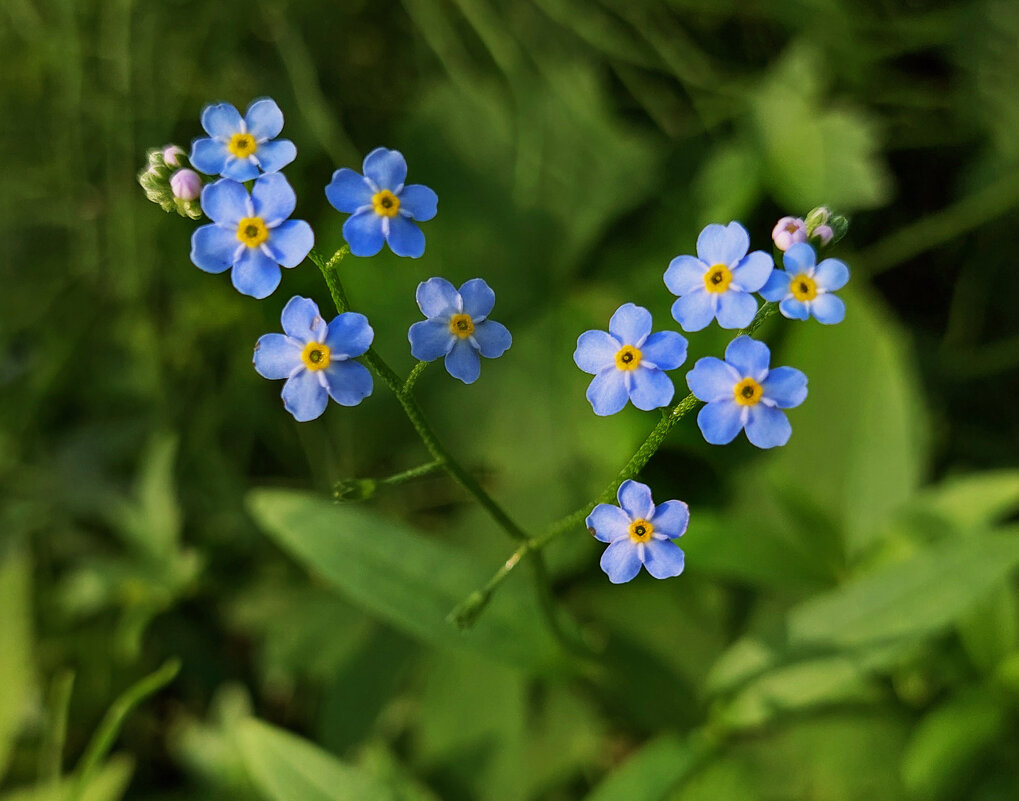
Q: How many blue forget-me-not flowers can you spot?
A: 10